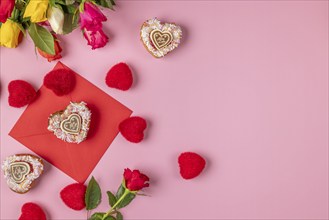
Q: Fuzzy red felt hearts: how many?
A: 7